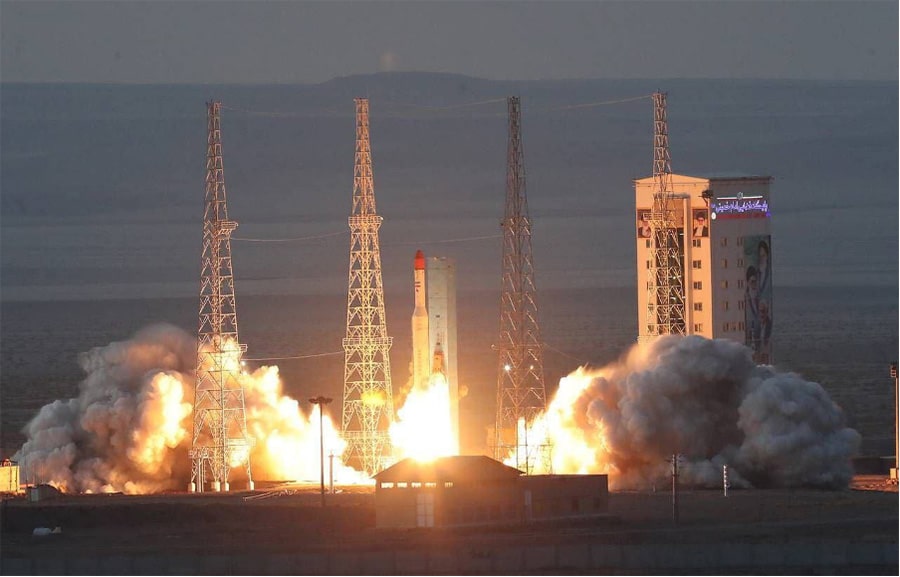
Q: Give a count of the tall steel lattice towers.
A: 4